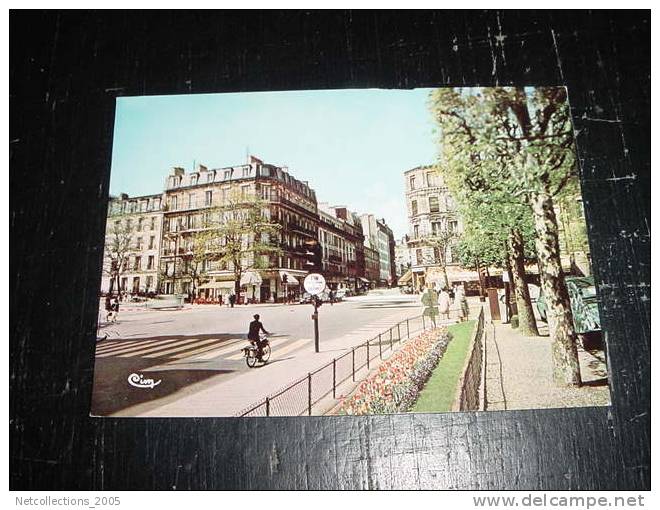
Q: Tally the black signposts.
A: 1